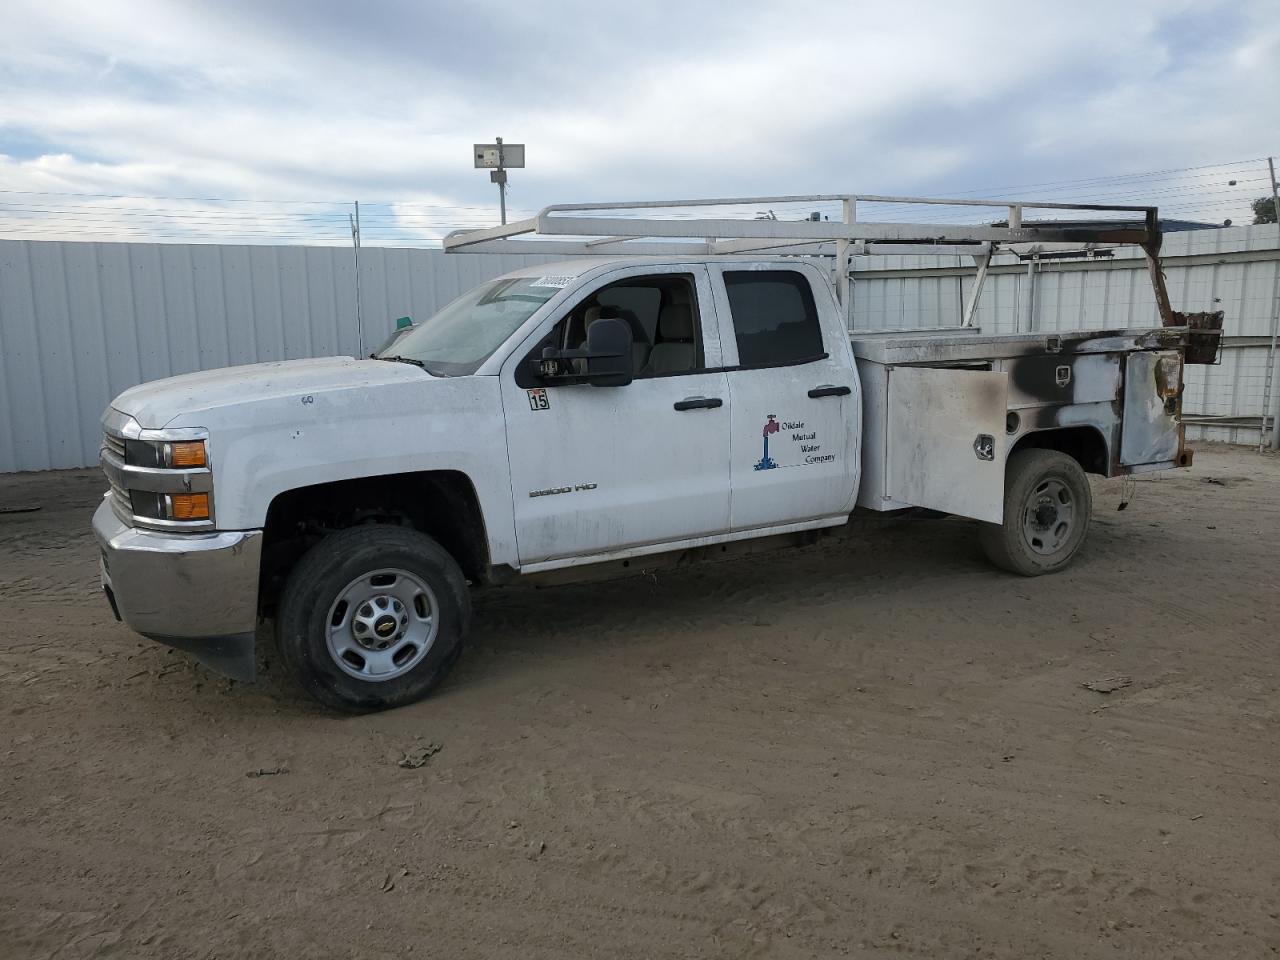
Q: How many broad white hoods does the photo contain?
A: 1